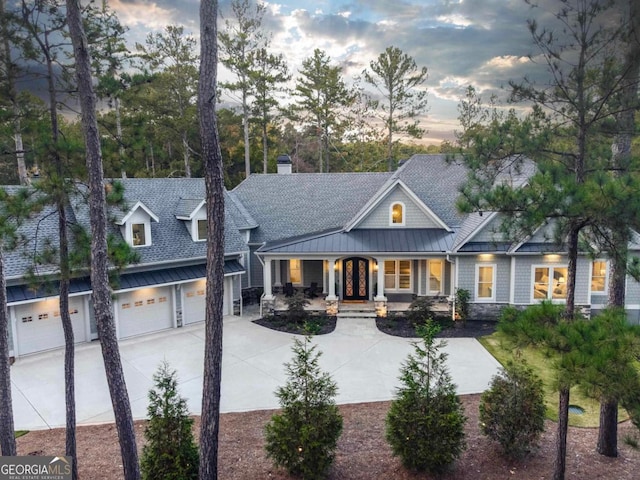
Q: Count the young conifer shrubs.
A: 4